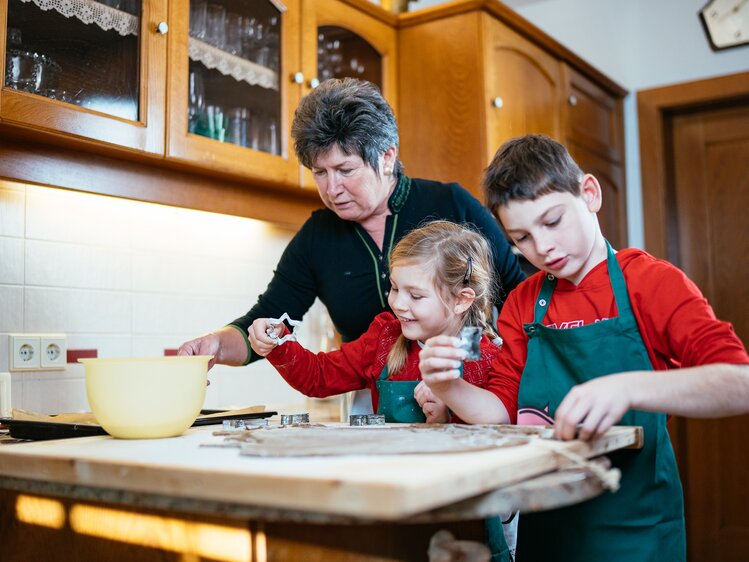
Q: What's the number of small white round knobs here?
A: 5